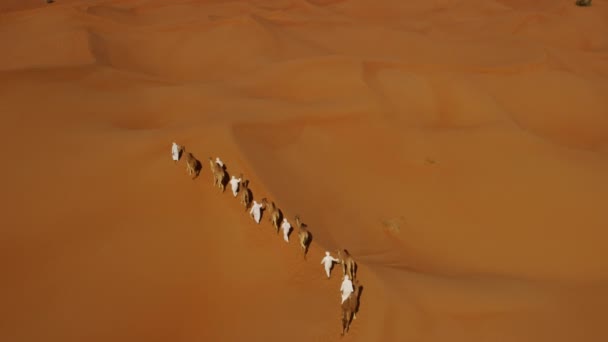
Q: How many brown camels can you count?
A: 7